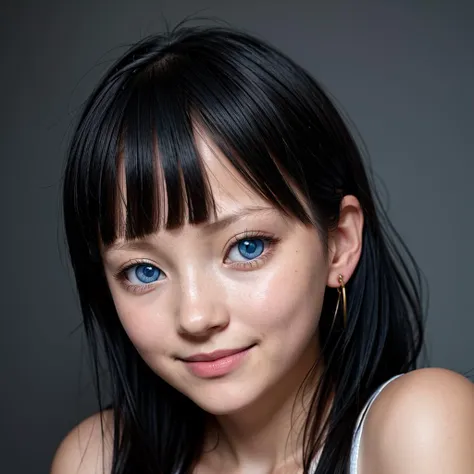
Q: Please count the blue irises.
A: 2